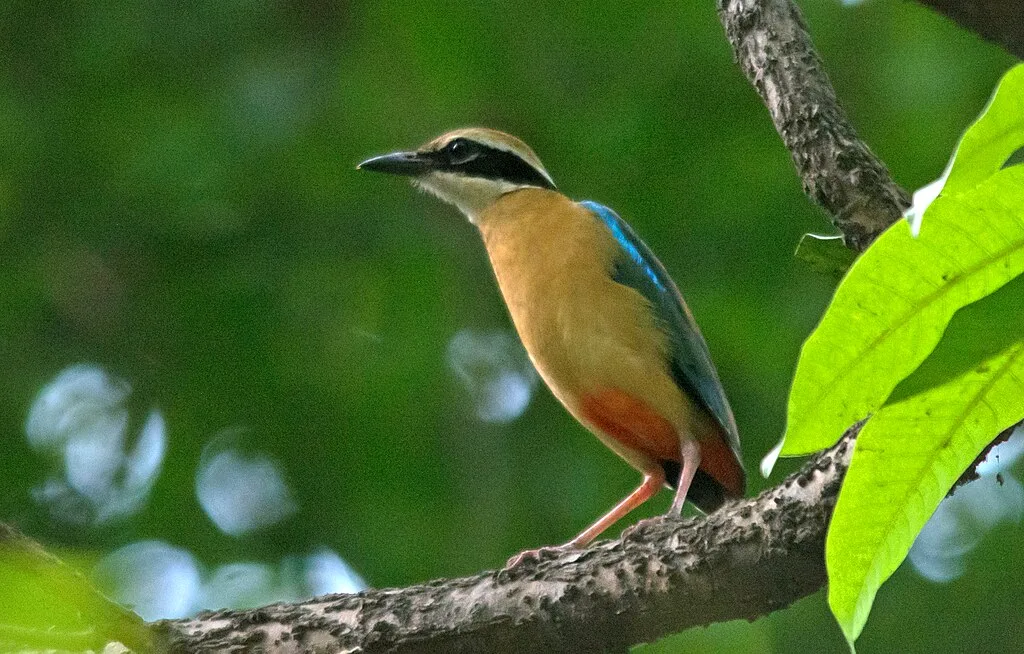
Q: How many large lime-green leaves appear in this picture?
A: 3